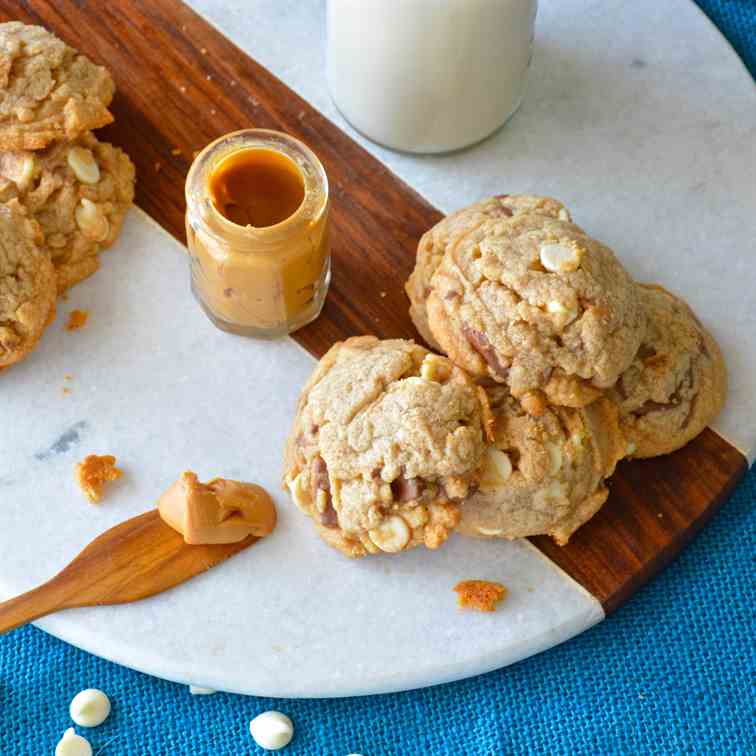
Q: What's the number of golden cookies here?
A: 8